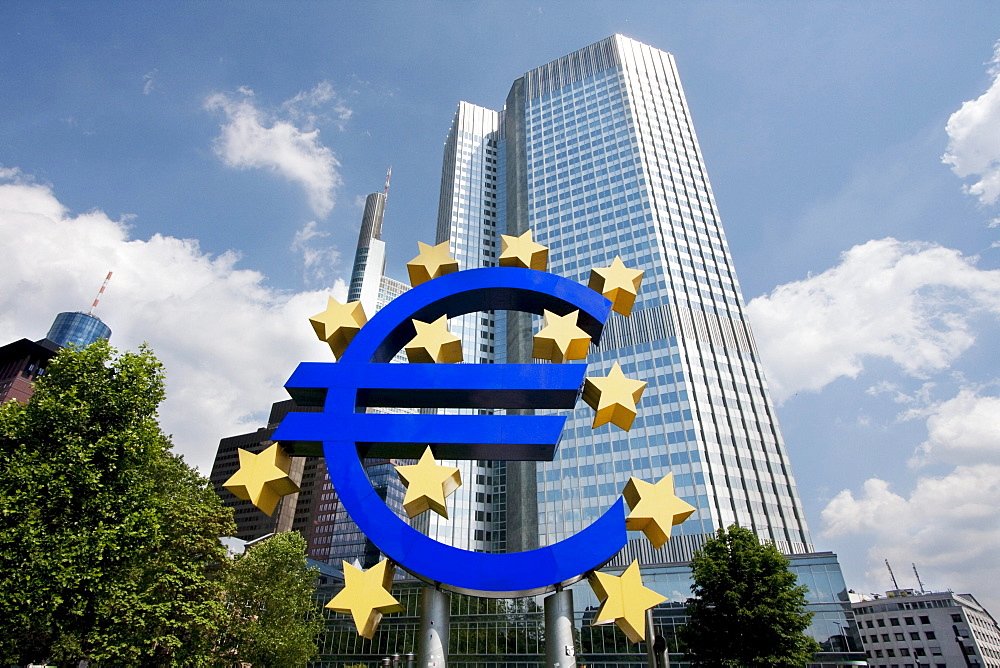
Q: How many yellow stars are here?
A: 12